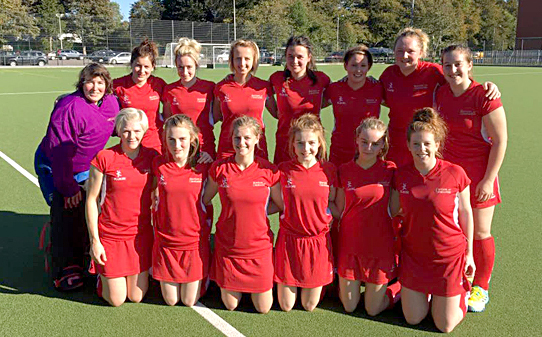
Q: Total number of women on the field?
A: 14